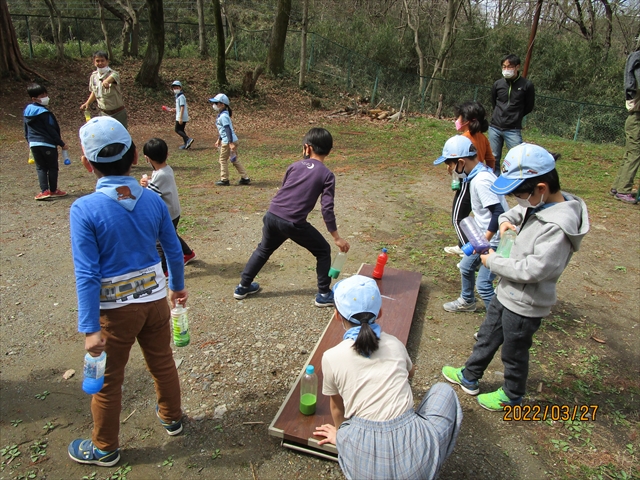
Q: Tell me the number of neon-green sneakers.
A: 2